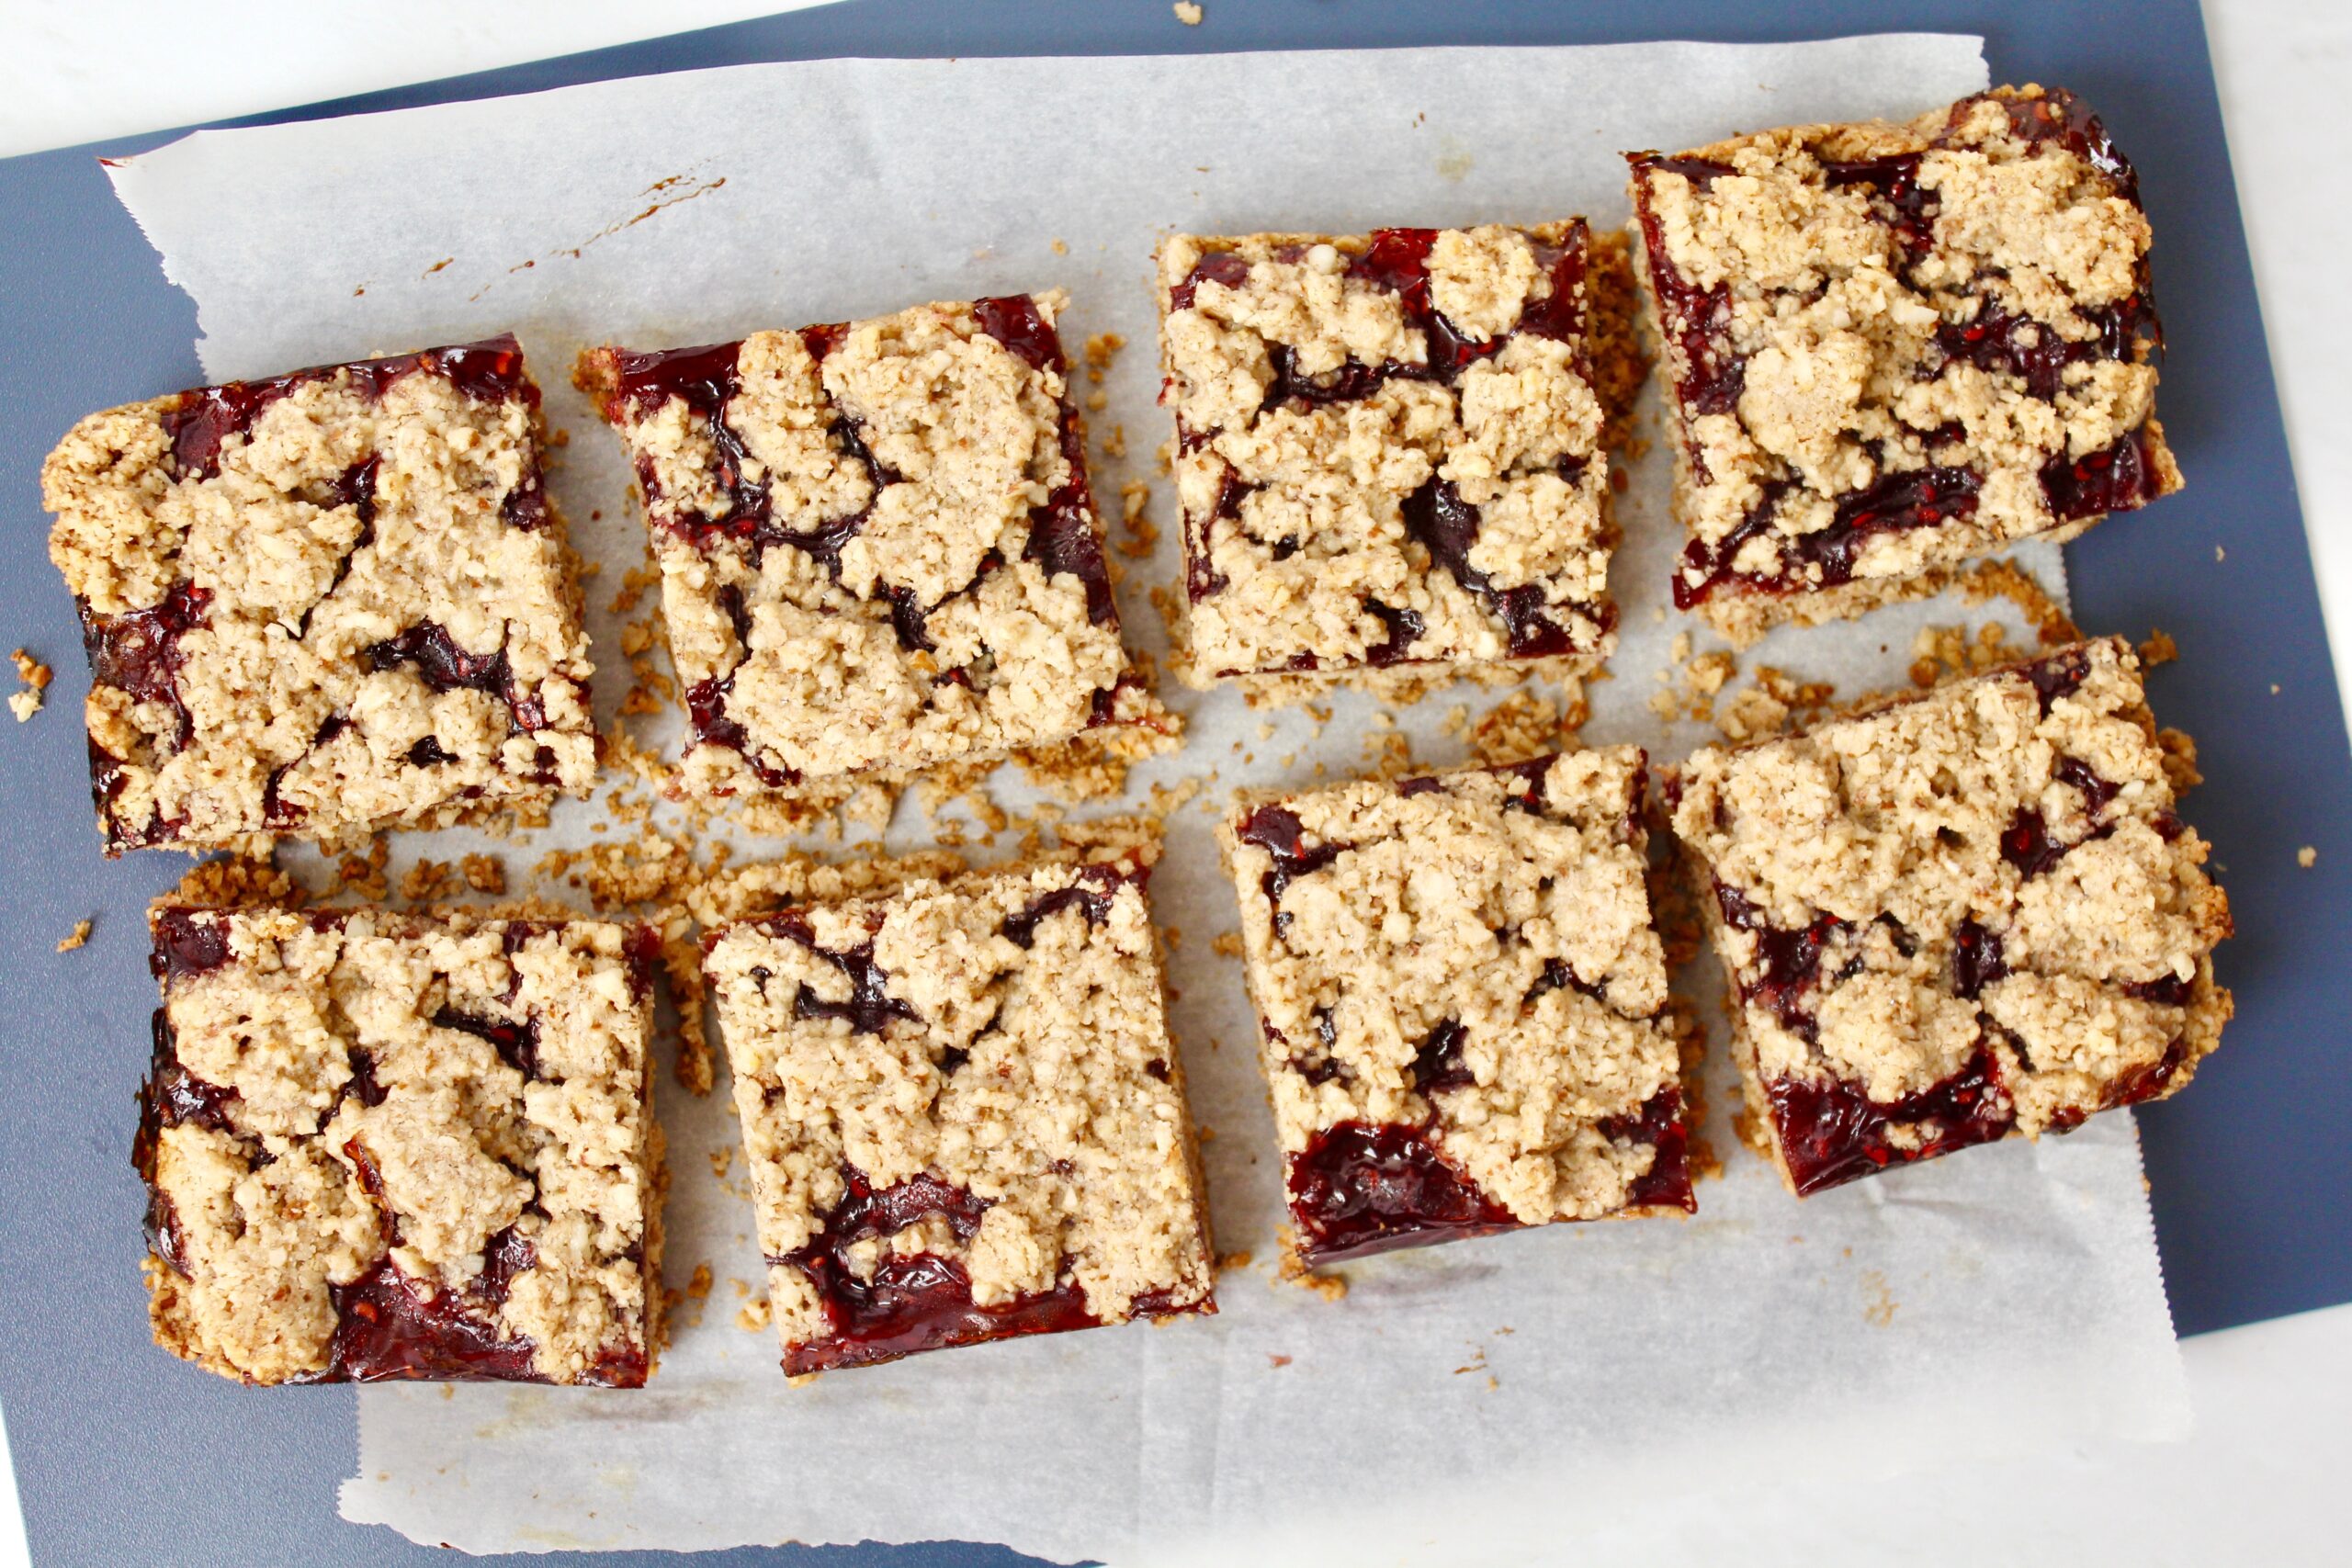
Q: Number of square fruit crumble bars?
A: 8